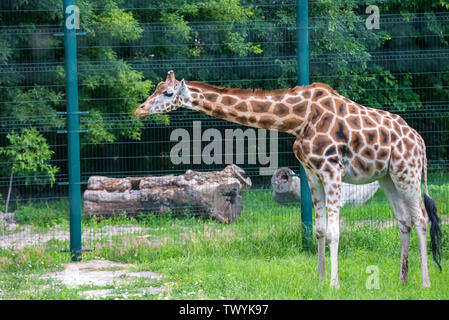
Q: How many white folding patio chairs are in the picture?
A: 0